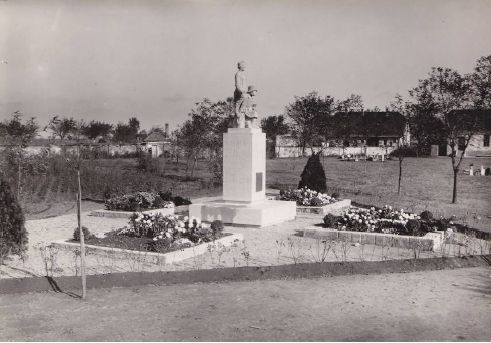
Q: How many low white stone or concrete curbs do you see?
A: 4